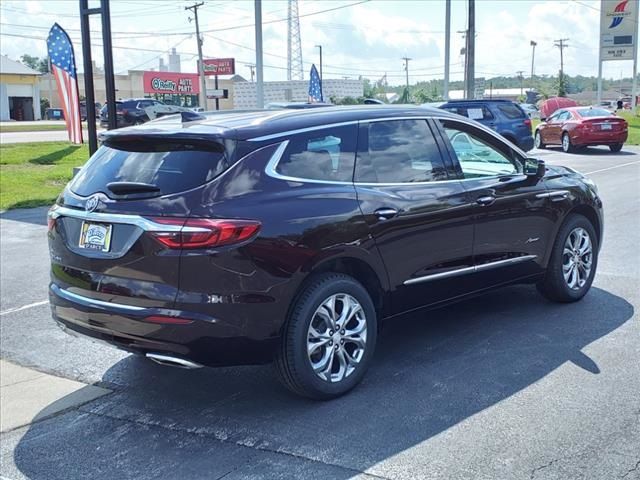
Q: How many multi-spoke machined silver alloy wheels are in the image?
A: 2